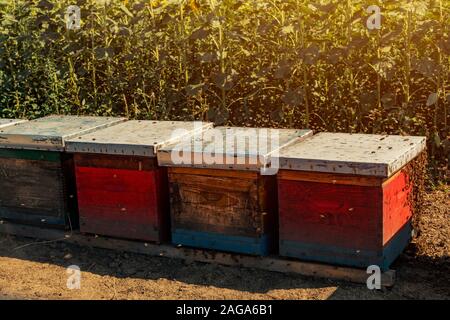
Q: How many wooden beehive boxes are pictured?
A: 4